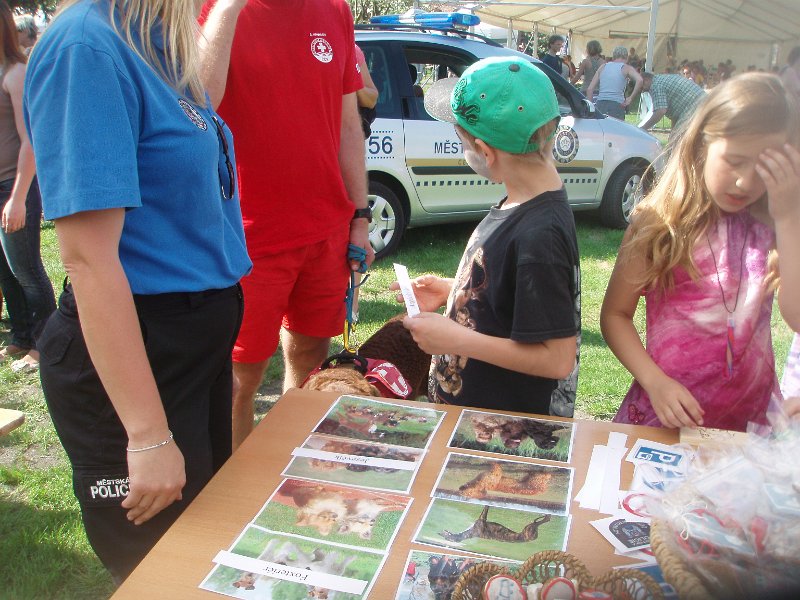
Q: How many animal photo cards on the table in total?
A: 8